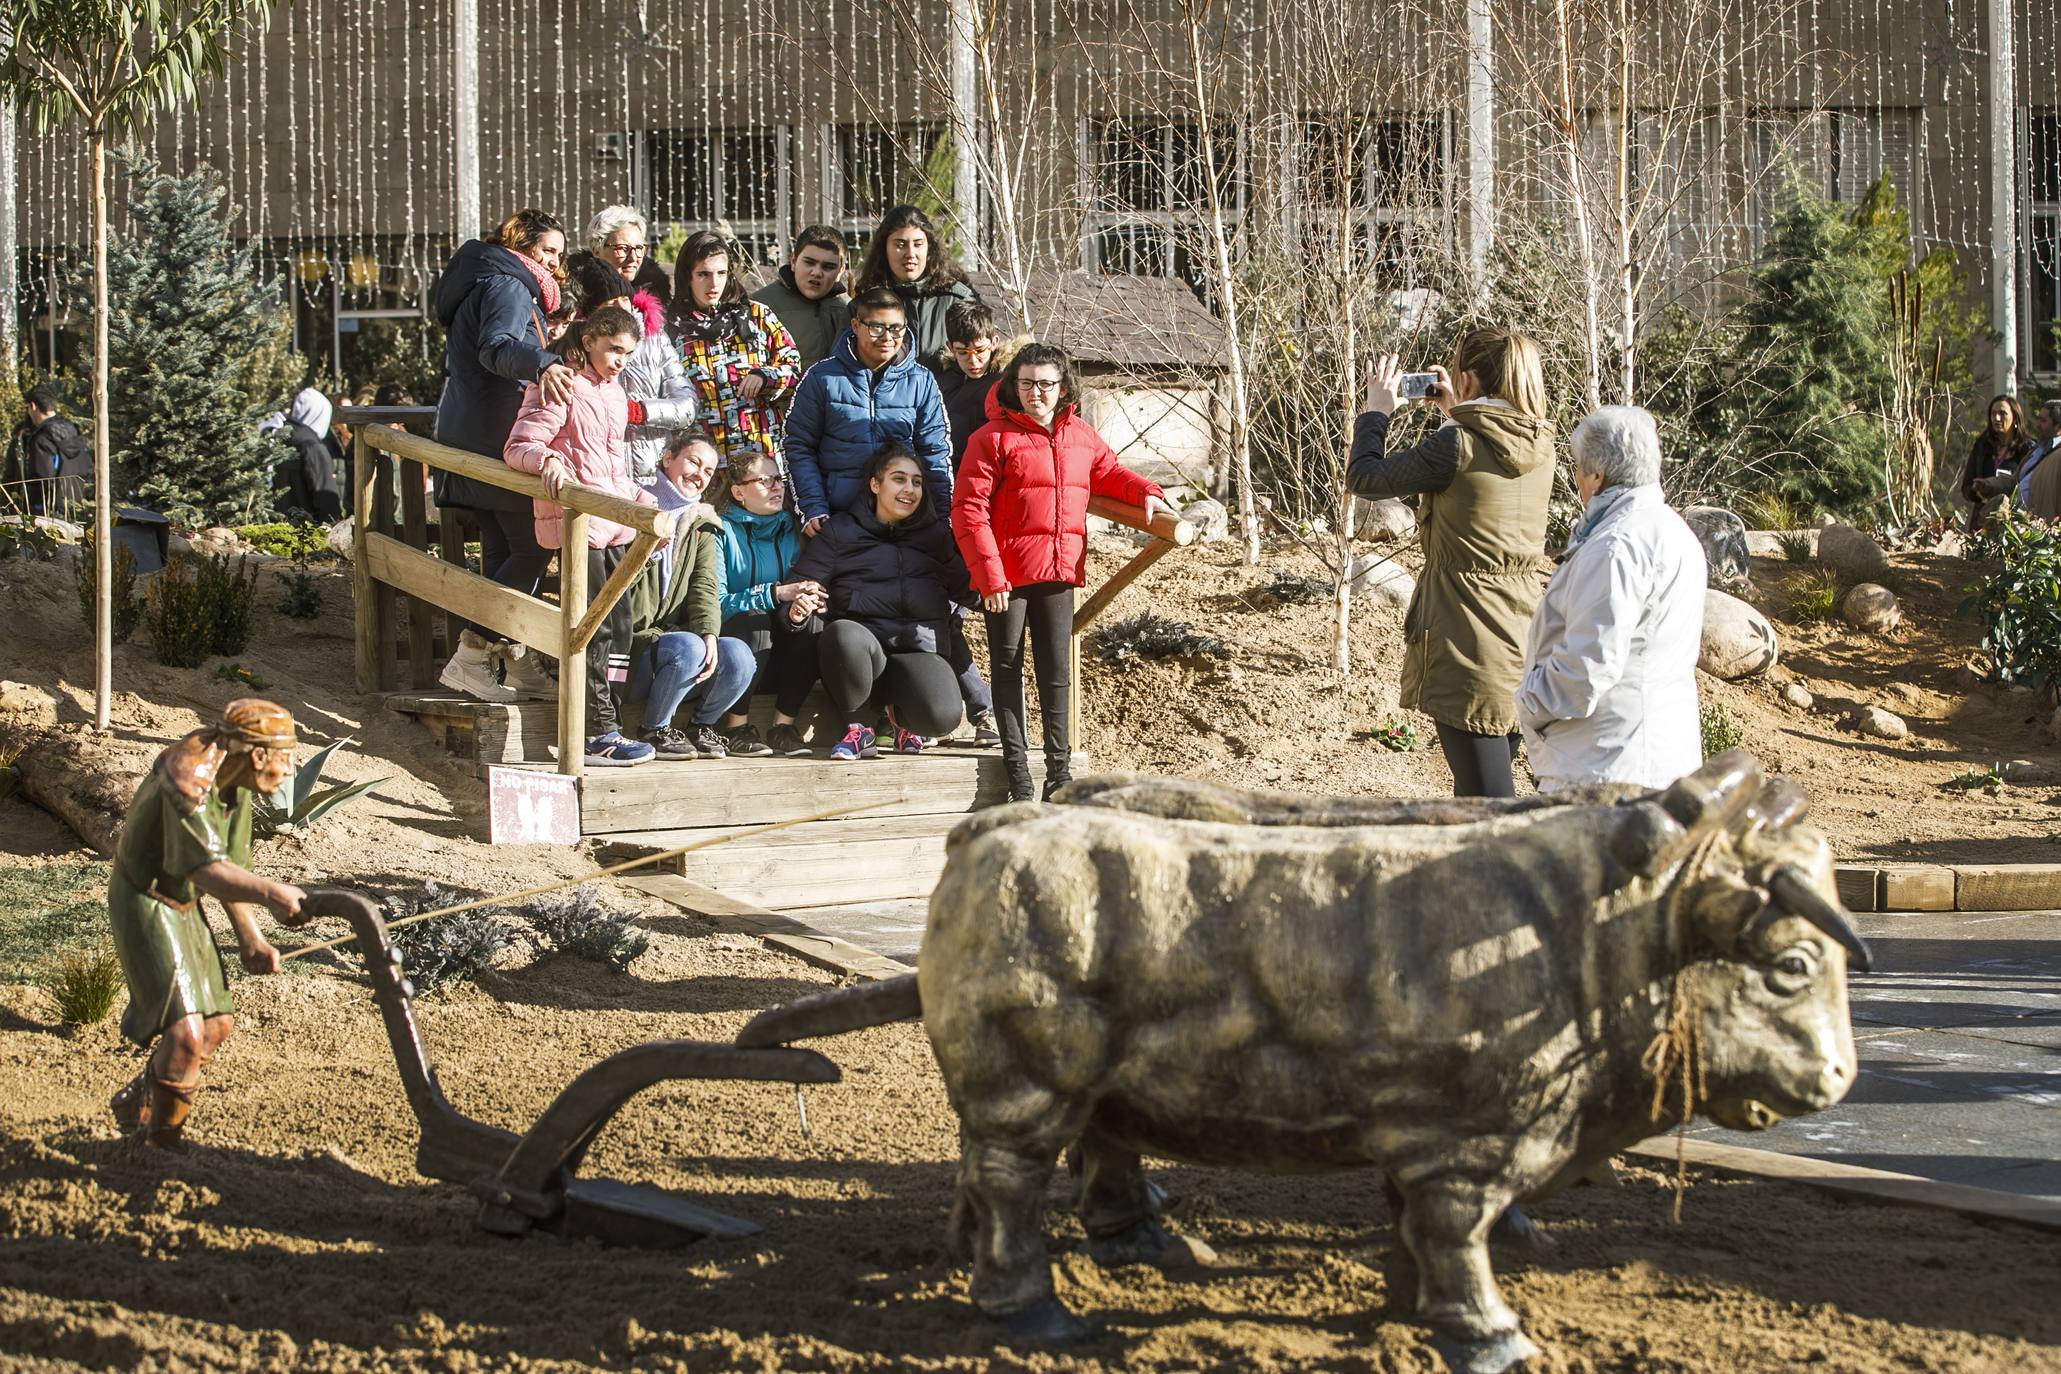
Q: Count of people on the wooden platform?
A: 14